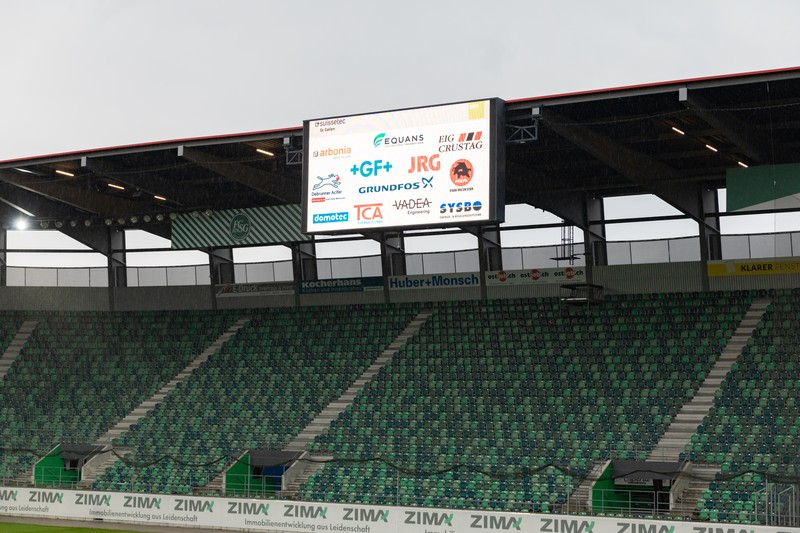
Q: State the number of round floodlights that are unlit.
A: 12